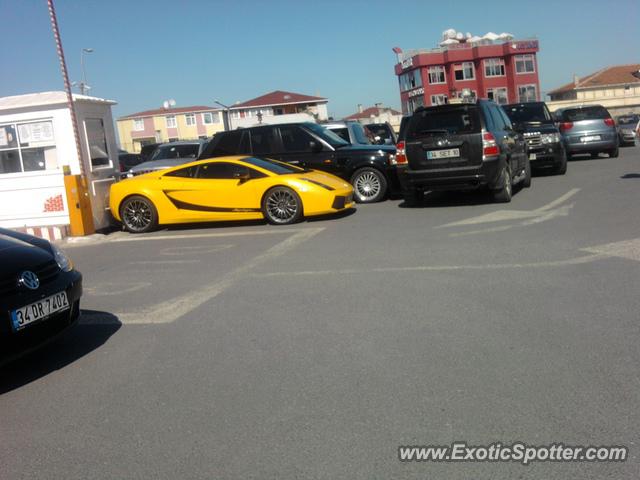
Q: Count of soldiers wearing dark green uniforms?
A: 0